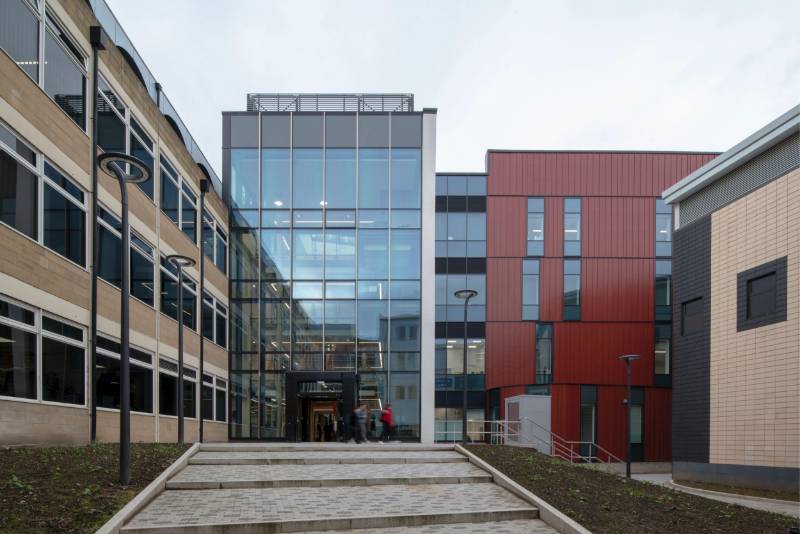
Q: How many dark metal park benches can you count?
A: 0